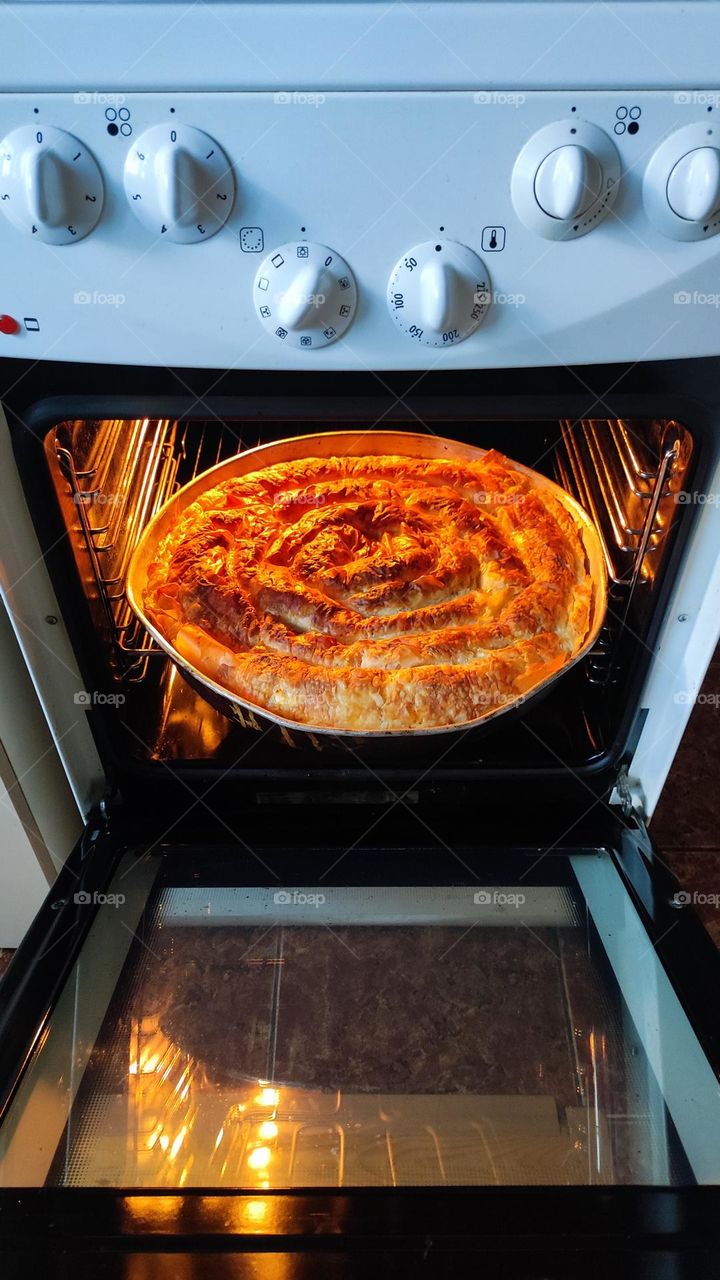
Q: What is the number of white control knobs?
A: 6